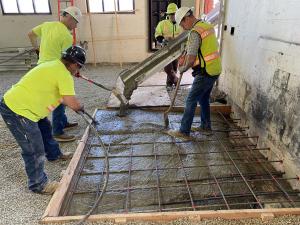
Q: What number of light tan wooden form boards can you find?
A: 3